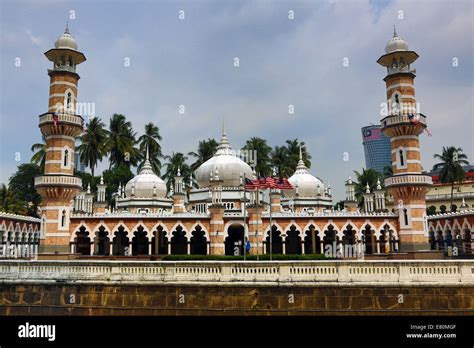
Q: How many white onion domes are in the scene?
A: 5